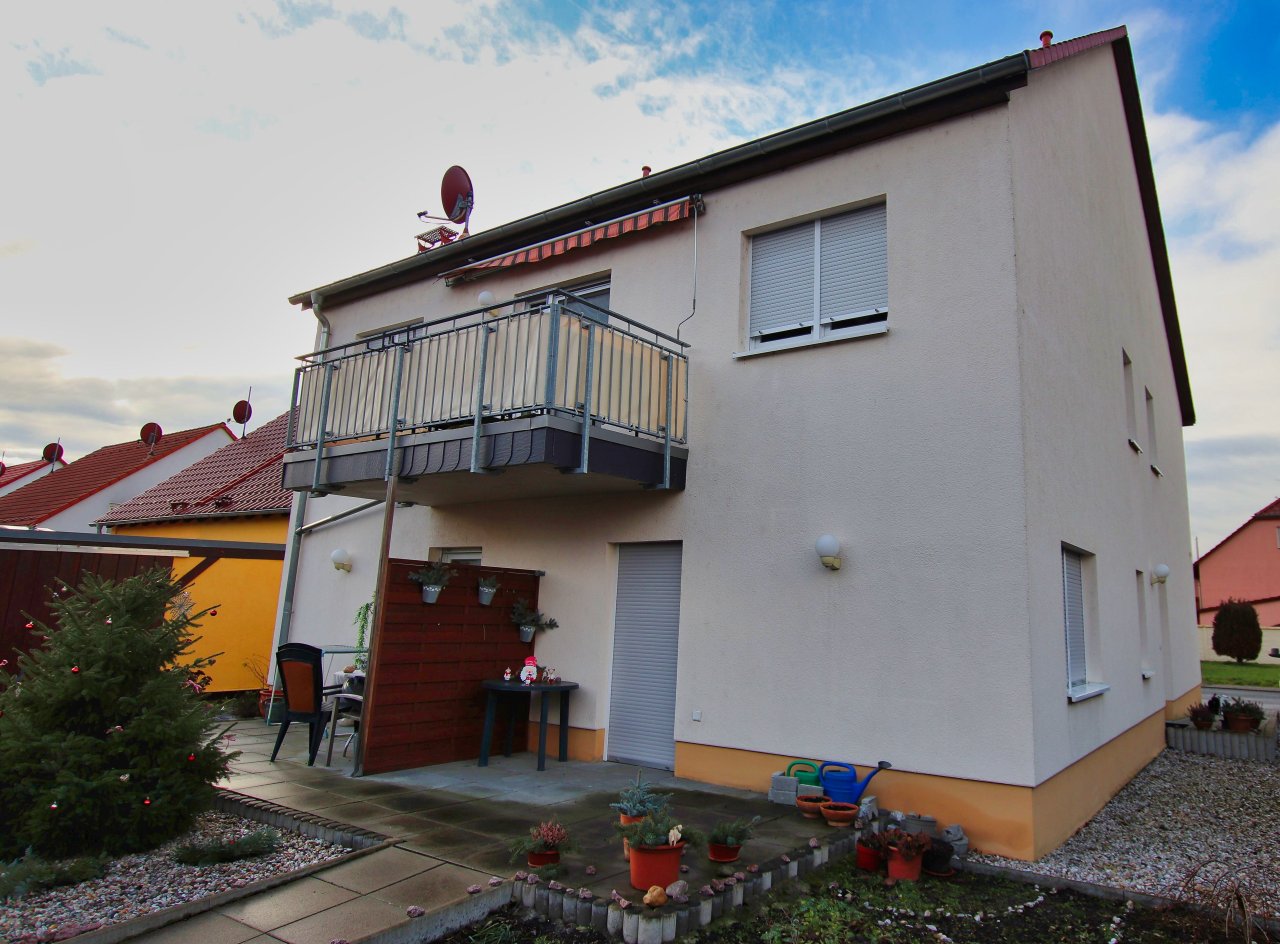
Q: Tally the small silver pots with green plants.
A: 3